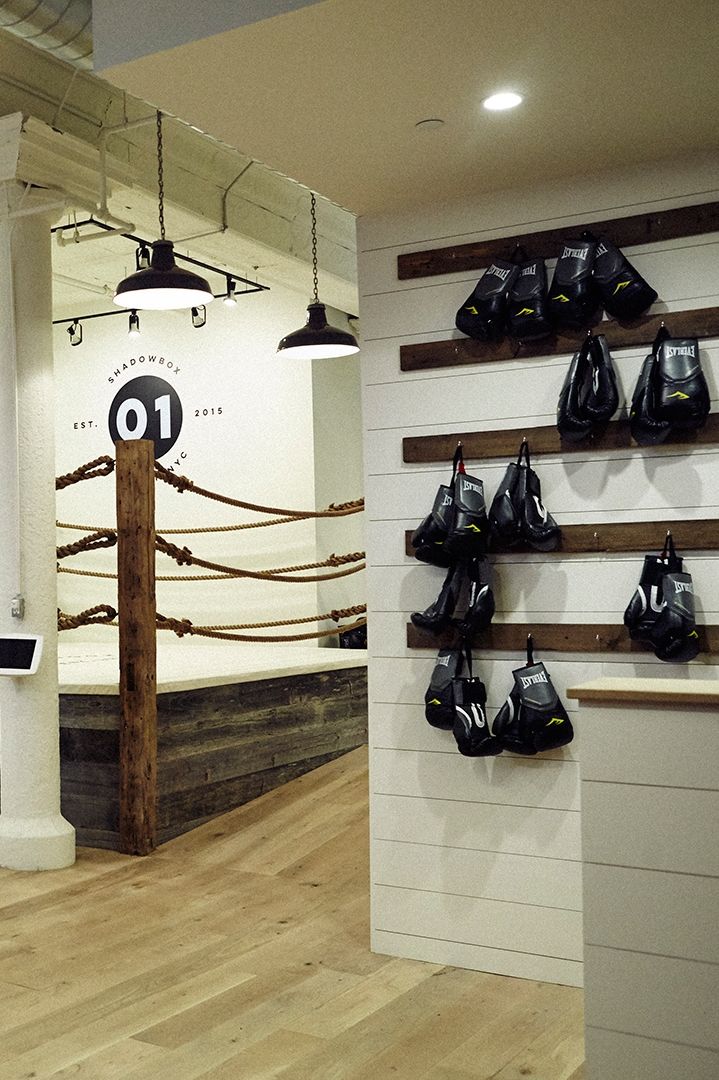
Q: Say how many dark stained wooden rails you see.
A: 5